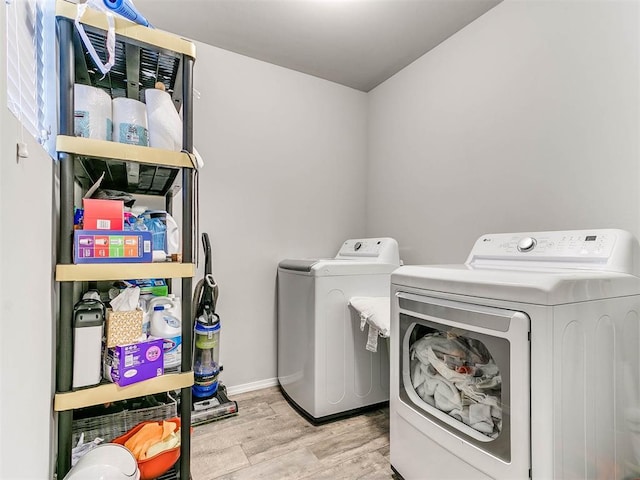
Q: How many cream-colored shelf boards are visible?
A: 4